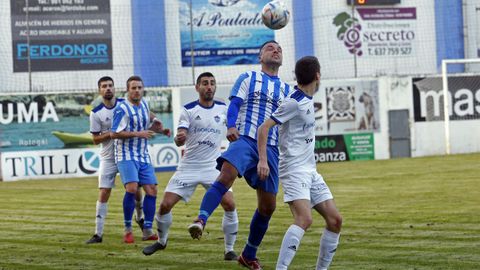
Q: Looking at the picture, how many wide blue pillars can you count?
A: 3